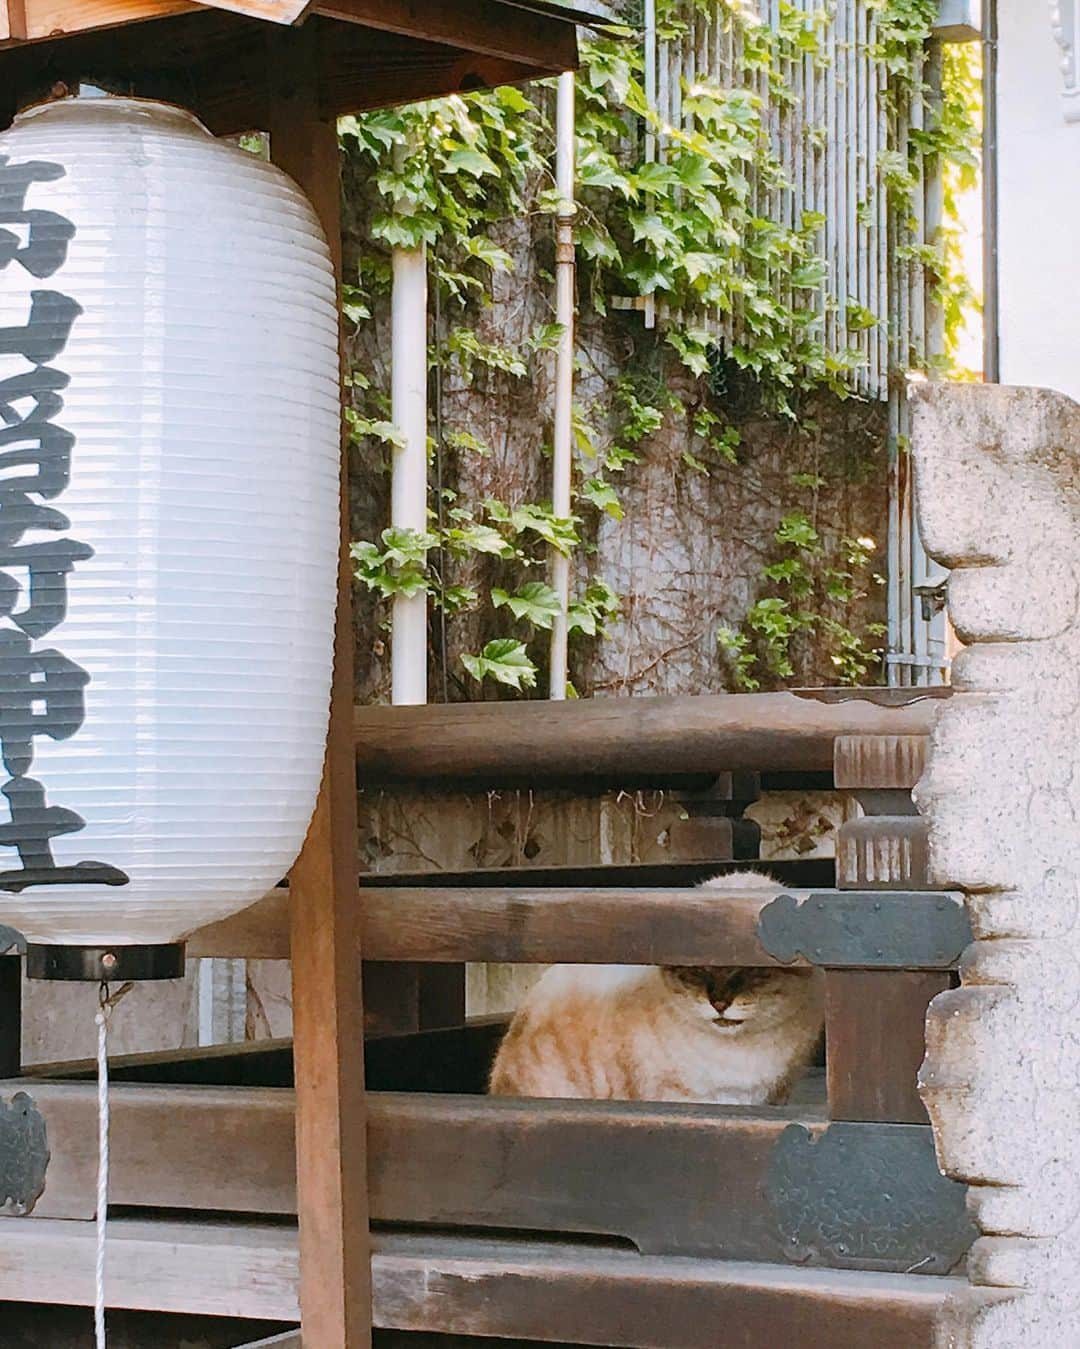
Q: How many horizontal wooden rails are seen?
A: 4